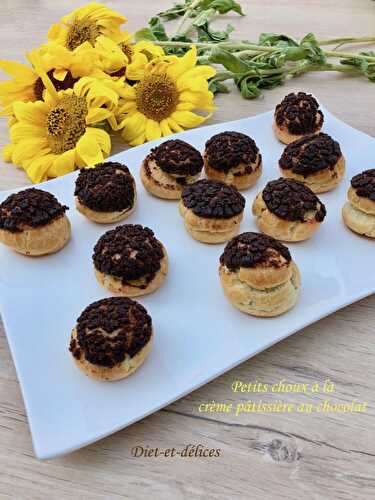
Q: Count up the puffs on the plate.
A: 12